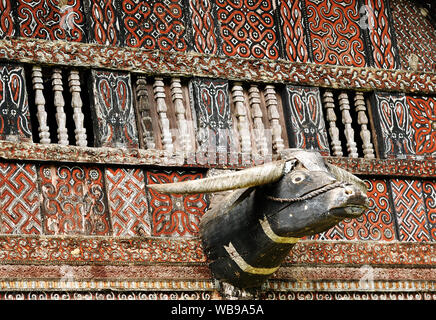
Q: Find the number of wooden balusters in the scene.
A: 12